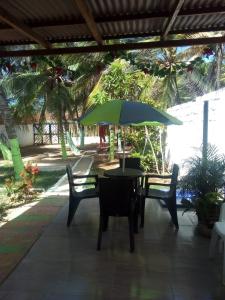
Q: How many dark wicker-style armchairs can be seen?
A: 4